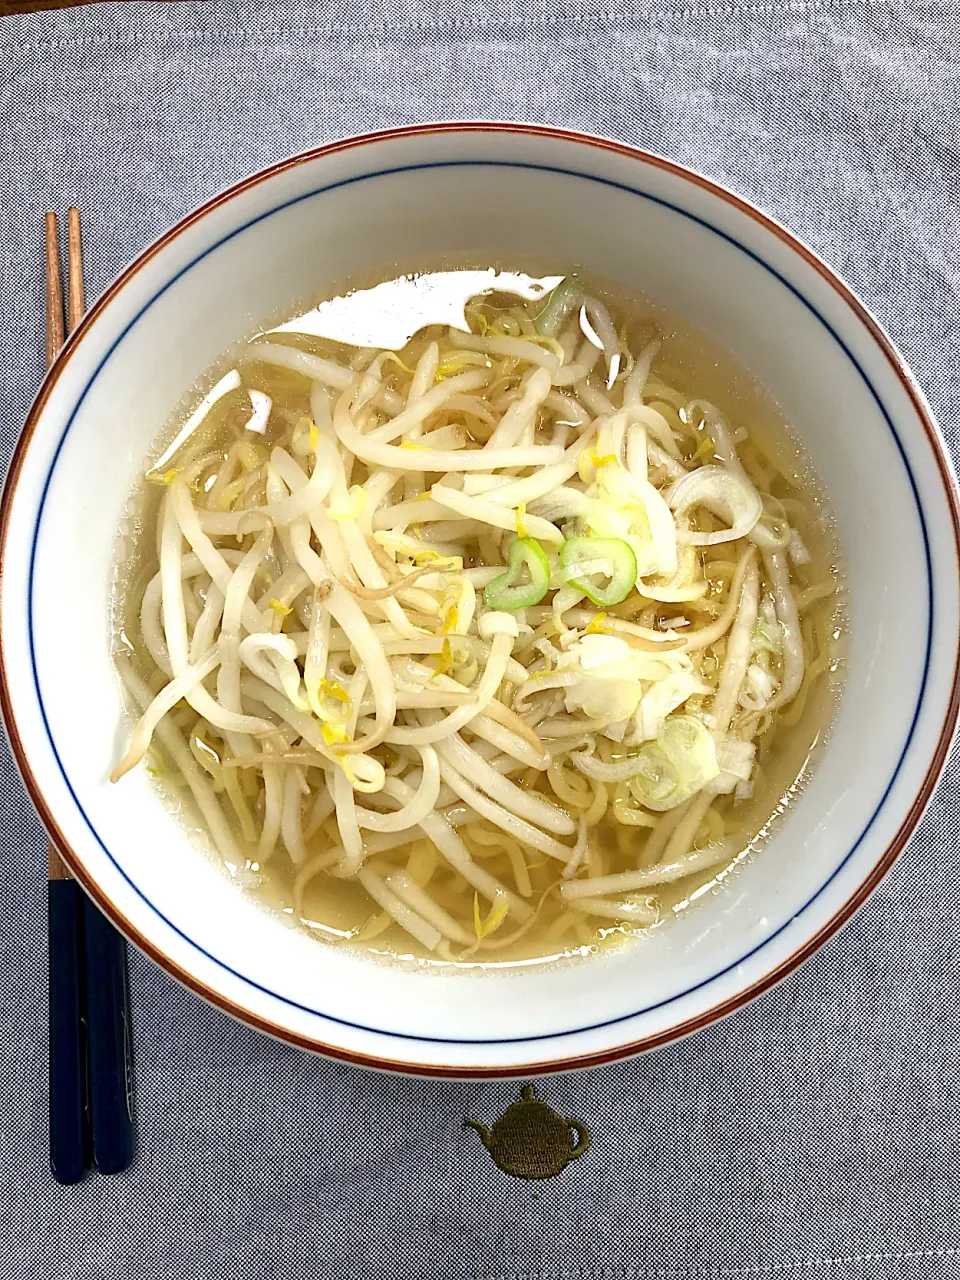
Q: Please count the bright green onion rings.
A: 2